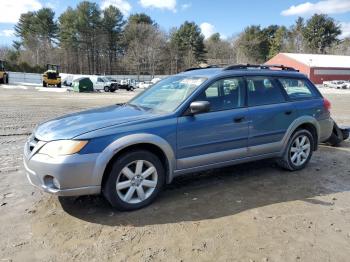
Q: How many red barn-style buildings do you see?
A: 1